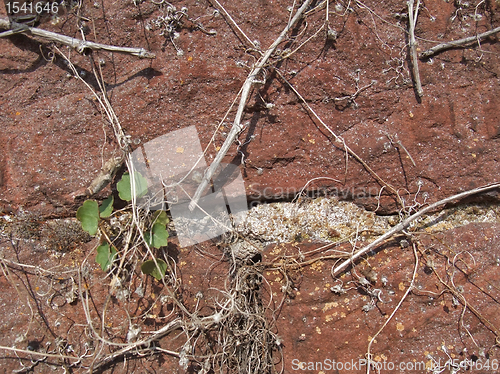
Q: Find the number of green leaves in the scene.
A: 7